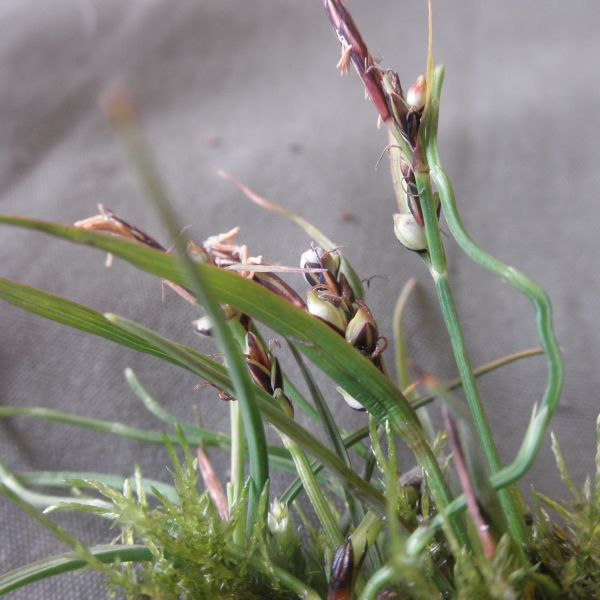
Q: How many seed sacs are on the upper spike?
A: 2